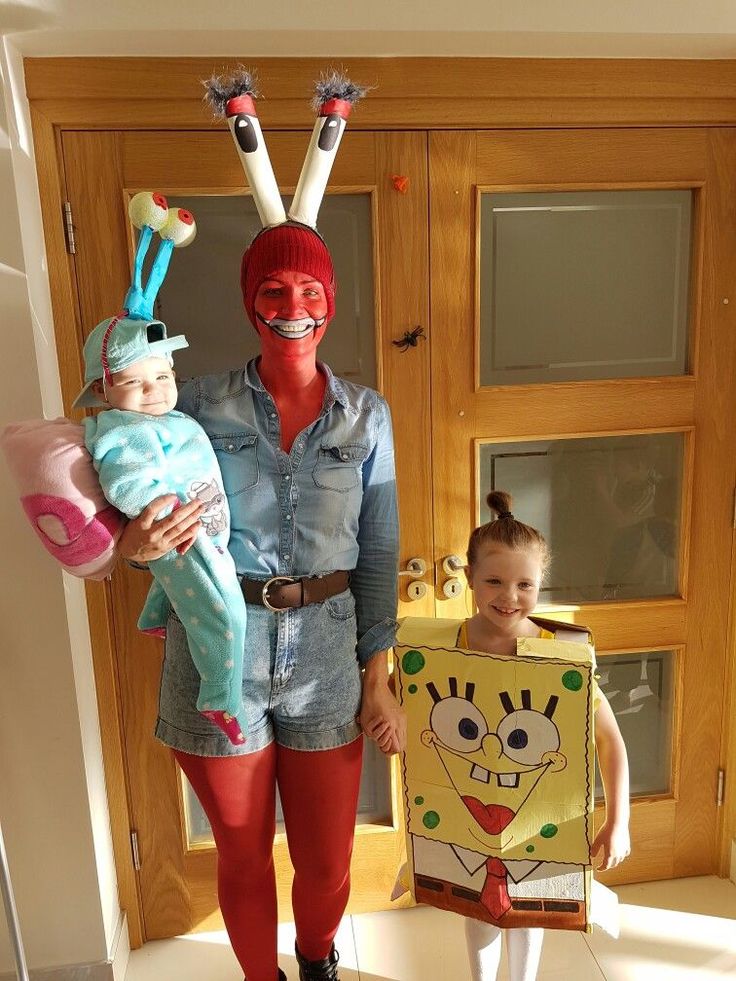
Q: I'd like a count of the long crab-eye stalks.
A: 2